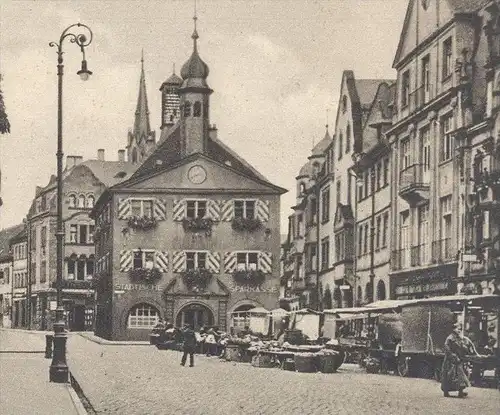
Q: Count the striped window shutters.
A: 12